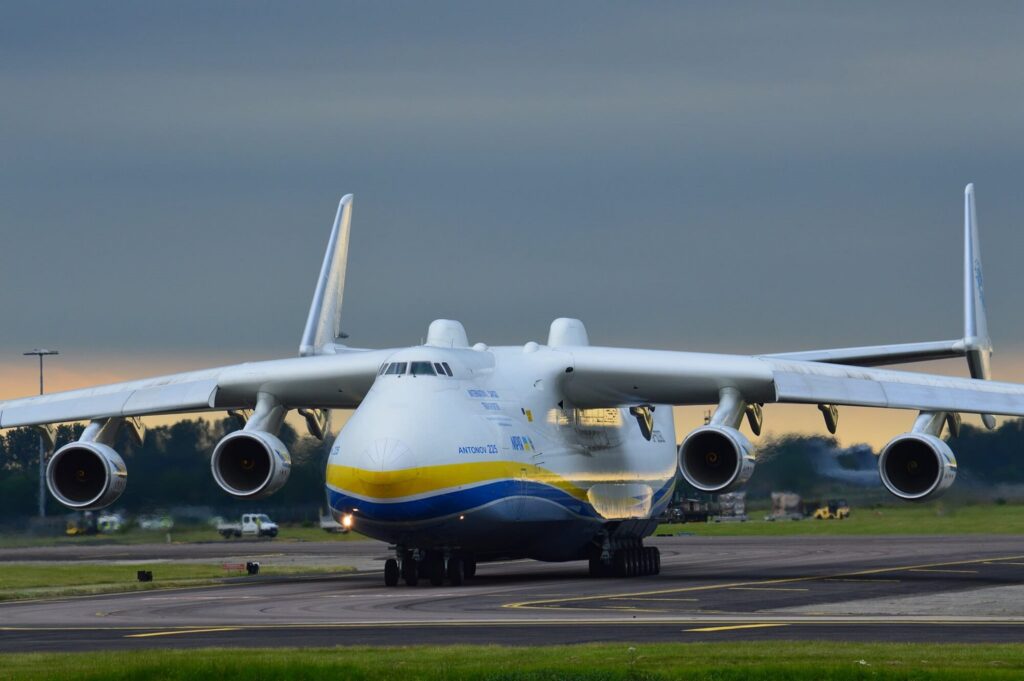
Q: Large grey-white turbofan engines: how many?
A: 4